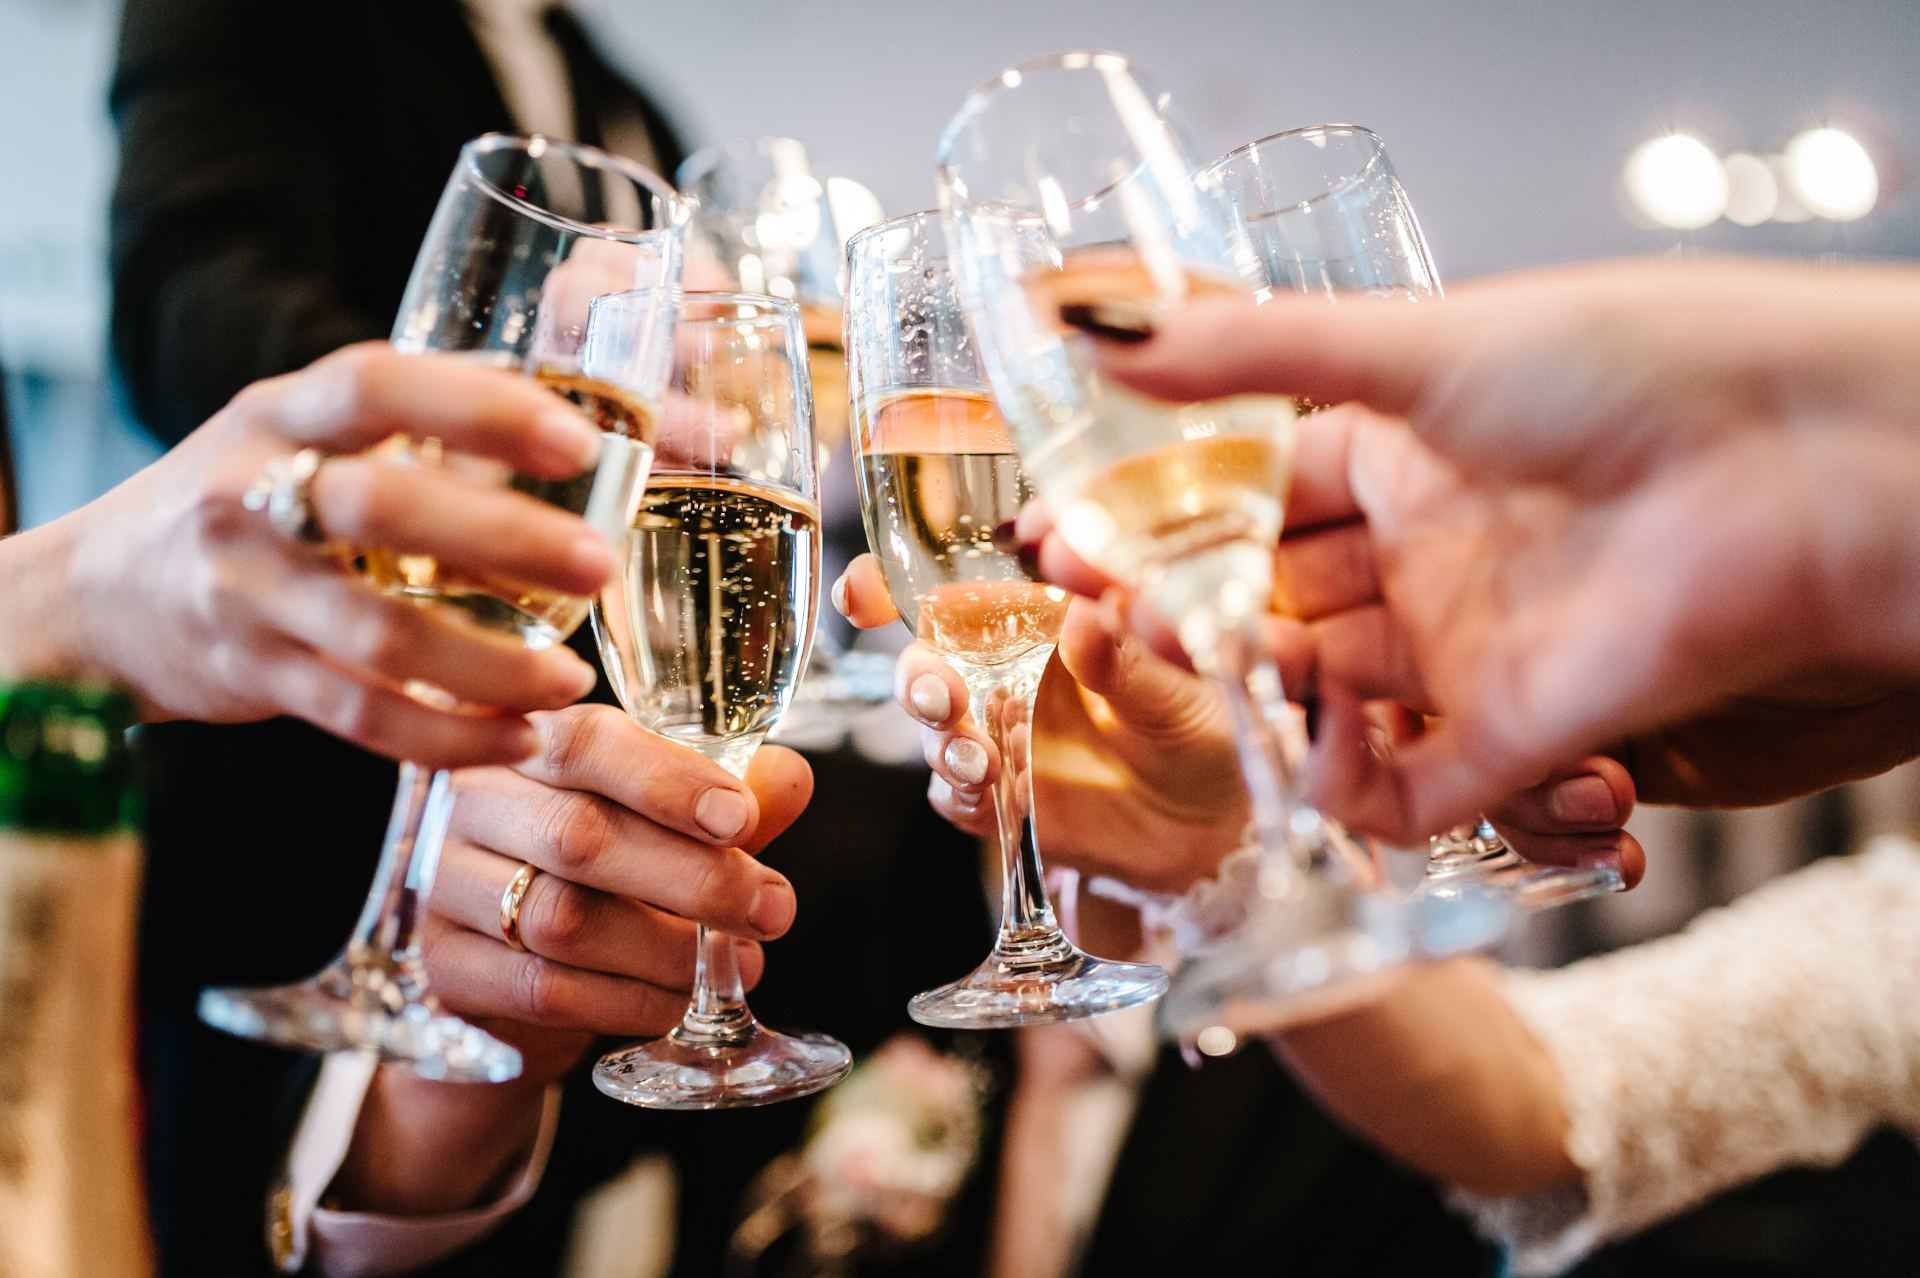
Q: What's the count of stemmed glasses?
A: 6